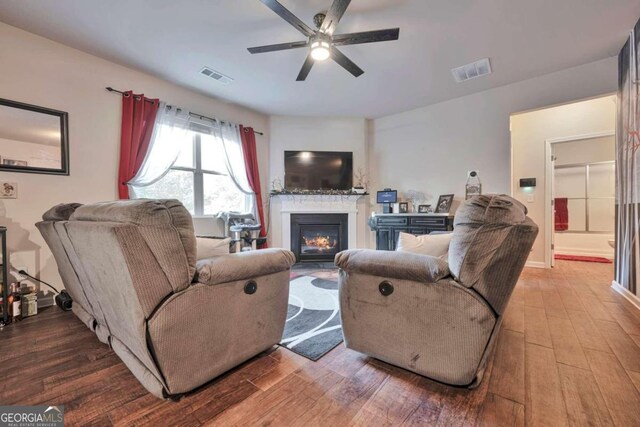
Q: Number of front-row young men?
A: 0